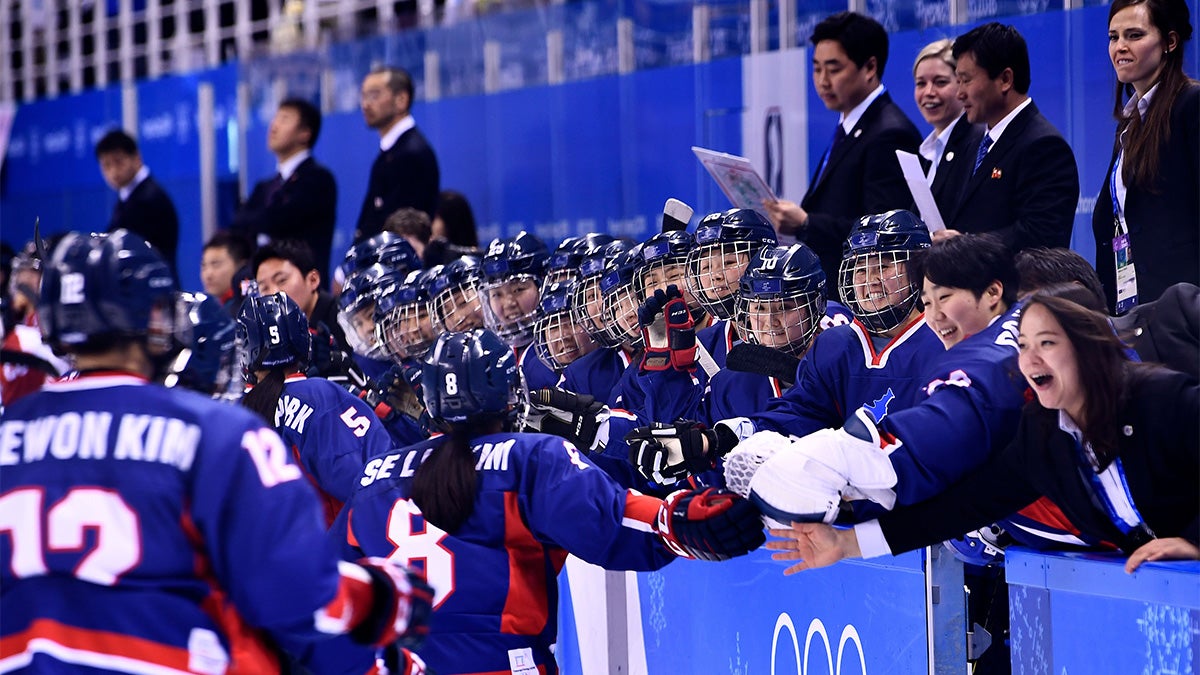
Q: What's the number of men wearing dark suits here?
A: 5